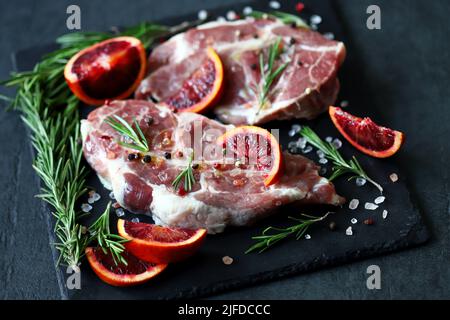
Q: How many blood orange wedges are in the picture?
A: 6